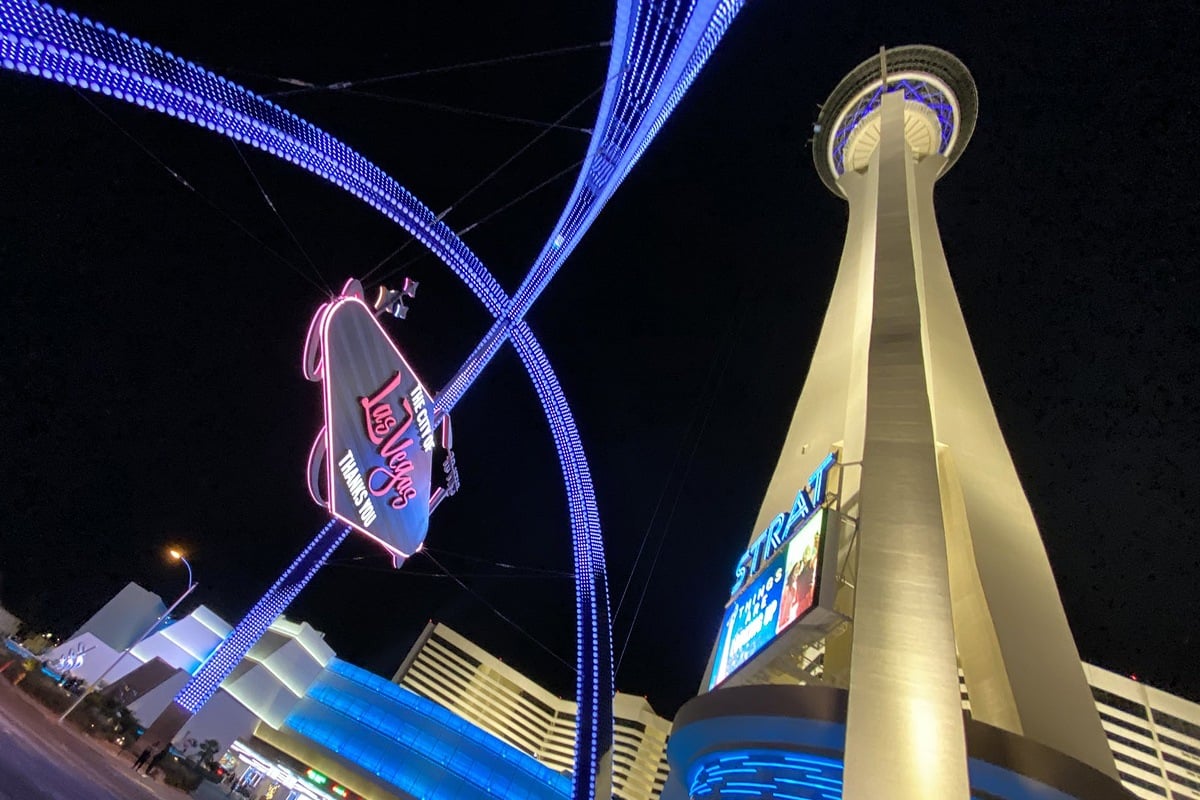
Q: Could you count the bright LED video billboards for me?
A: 1